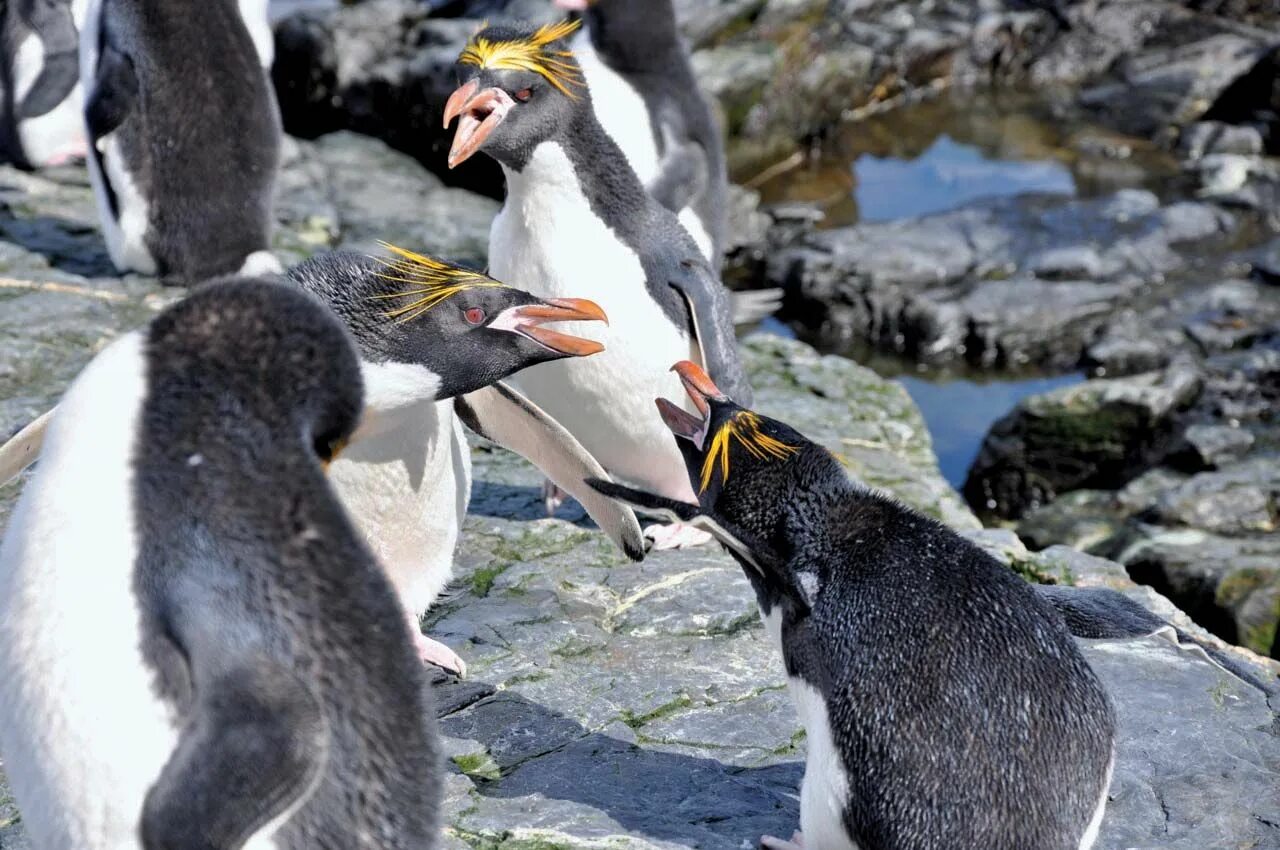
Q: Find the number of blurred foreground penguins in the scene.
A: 1